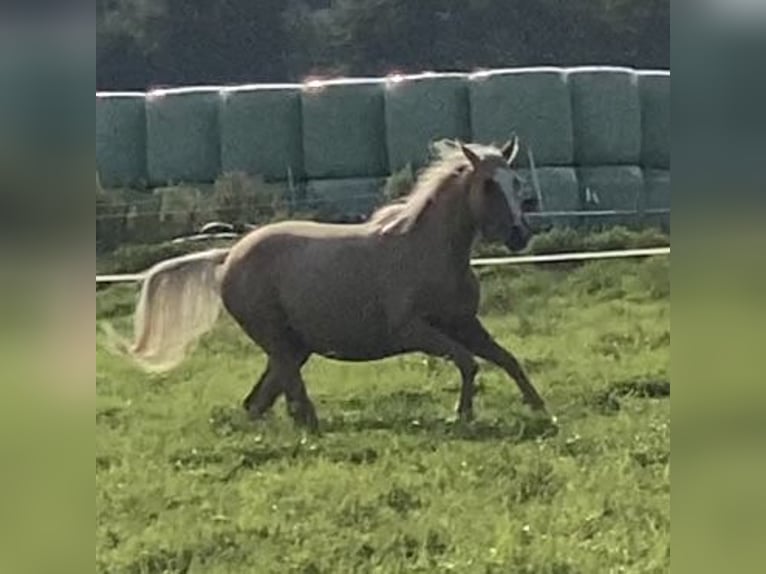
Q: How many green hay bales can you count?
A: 12